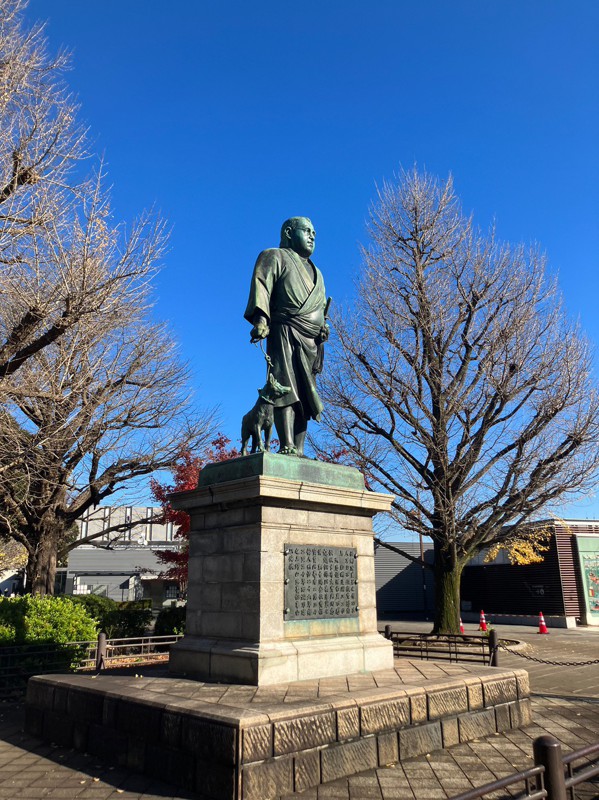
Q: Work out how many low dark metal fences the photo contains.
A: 3